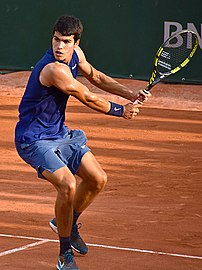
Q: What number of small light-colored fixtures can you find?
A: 3